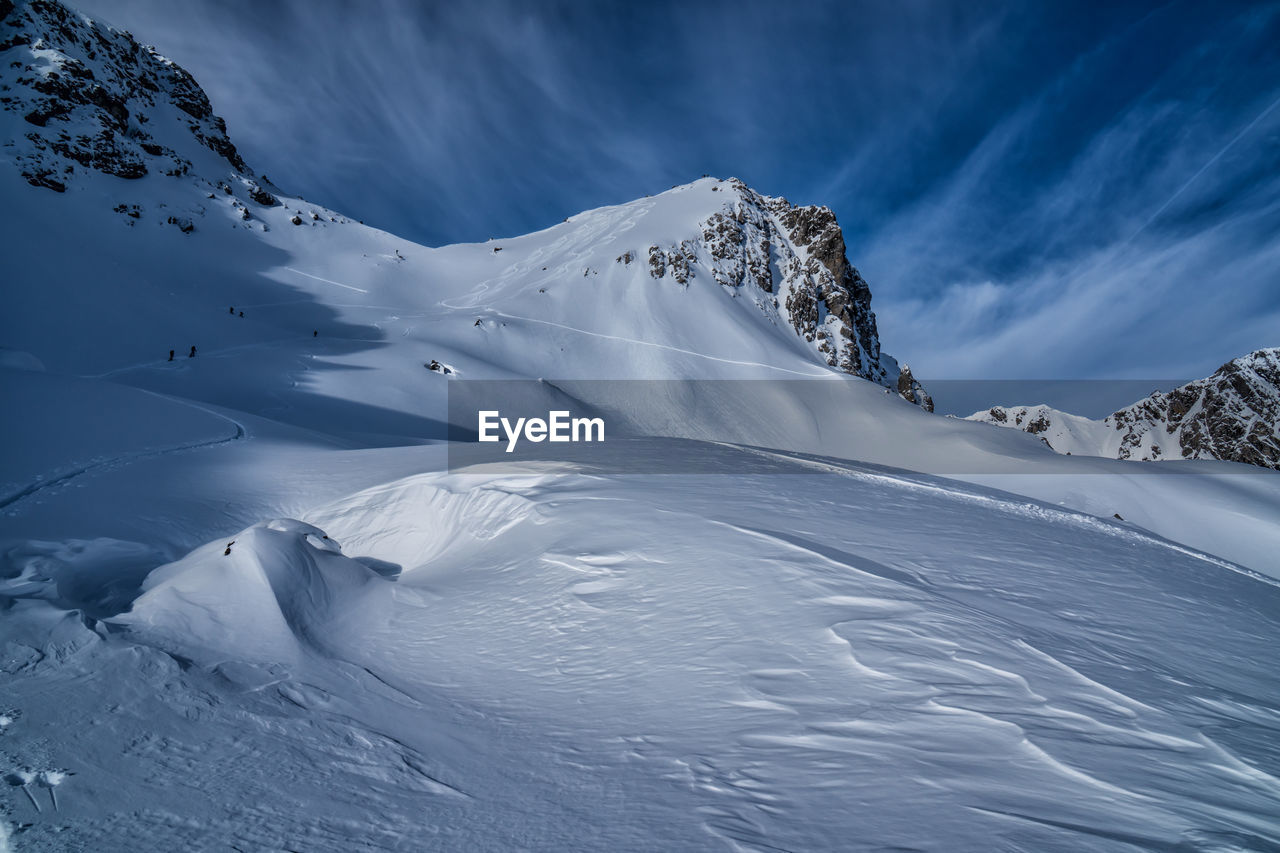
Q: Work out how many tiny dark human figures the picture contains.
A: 5